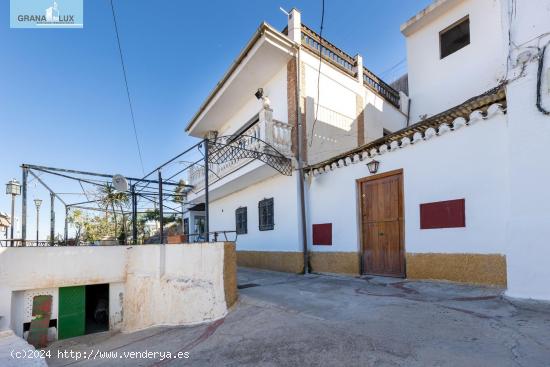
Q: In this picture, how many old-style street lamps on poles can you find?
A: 2